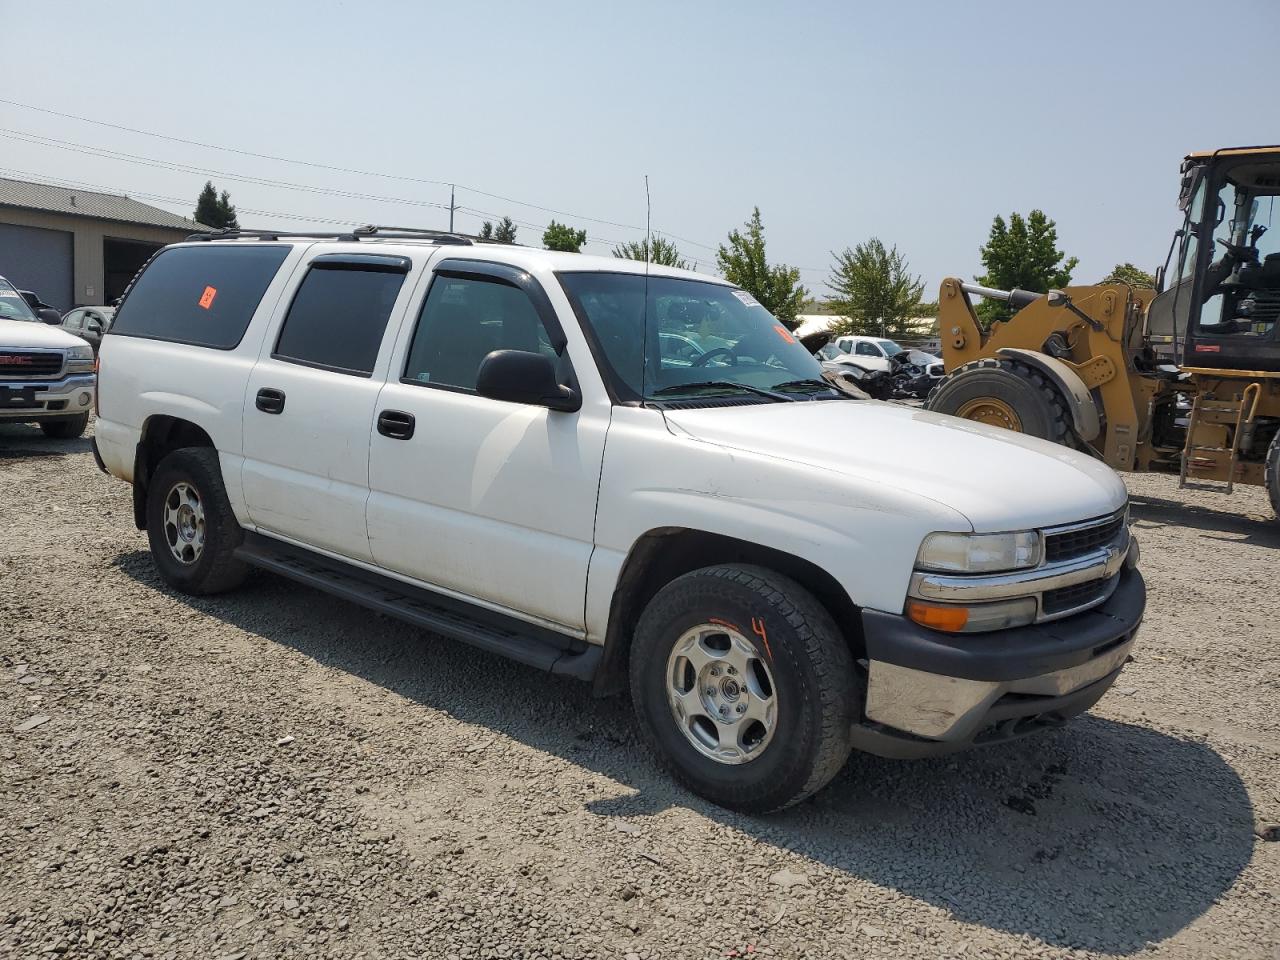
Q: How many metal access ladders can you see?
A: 1